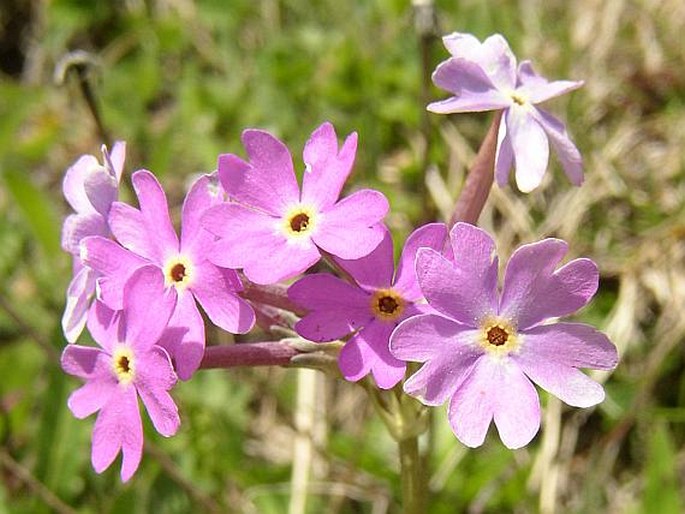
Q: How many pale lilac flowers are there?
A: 2